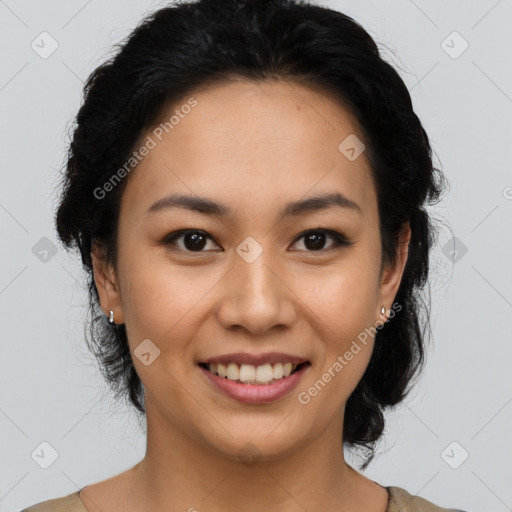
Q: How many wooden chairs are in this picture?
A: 0